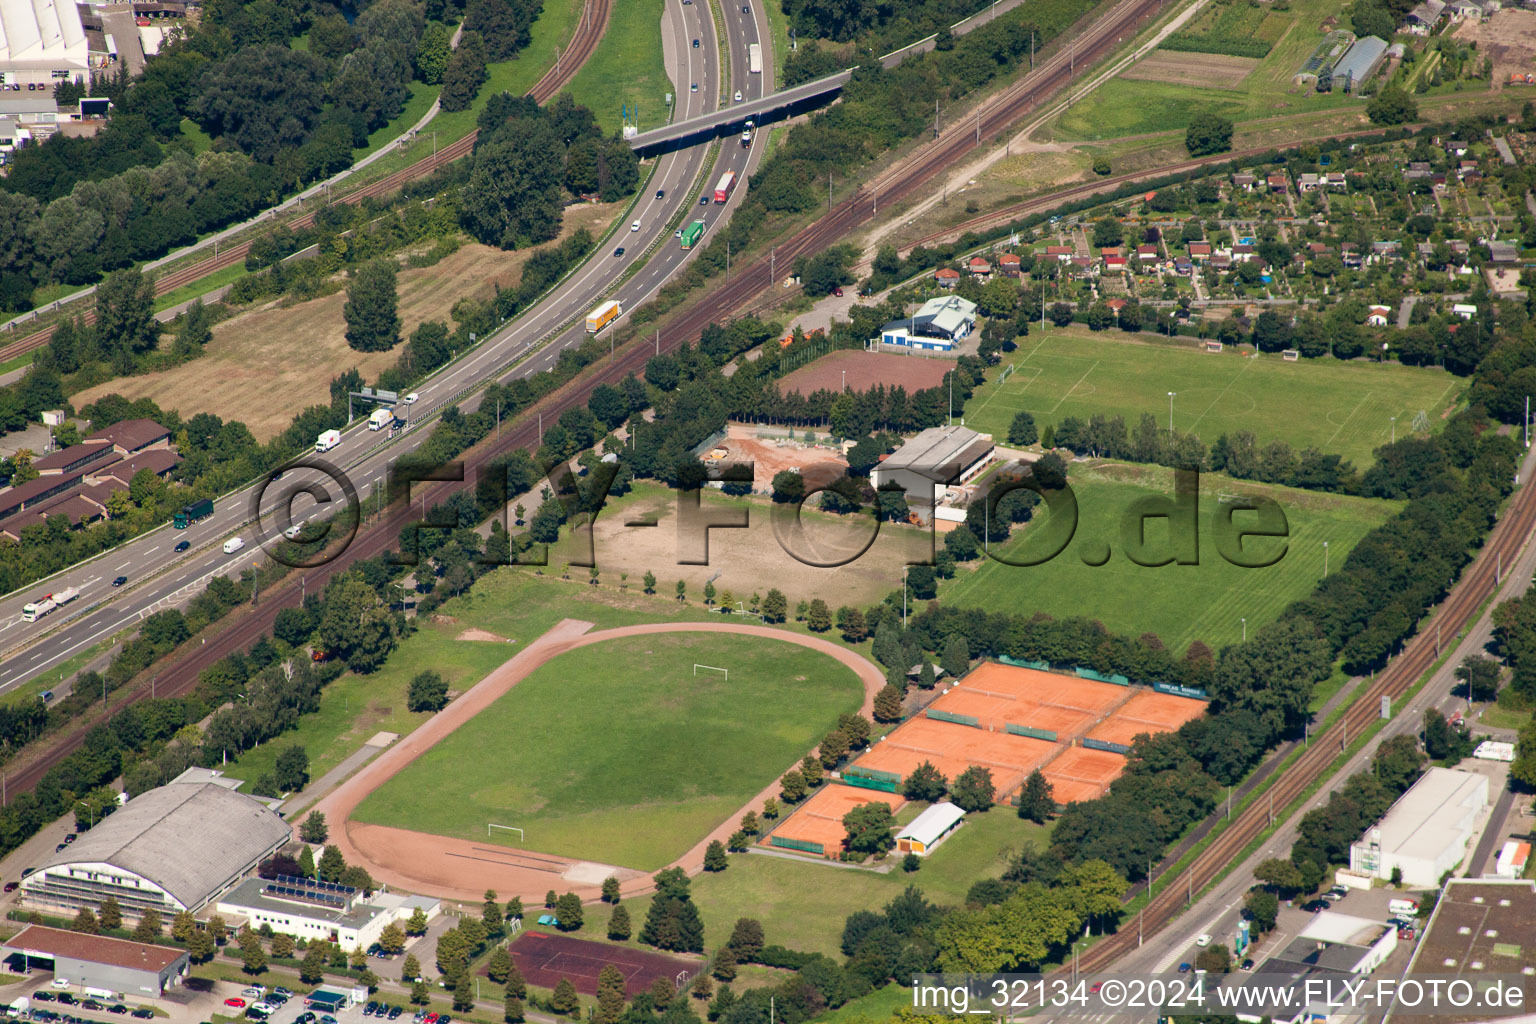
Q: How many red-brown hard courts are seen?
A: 2